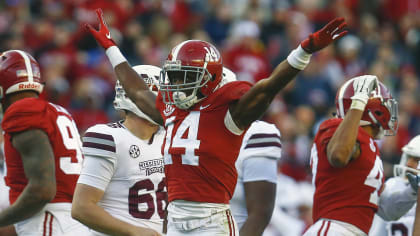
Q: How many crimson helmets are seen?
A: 3